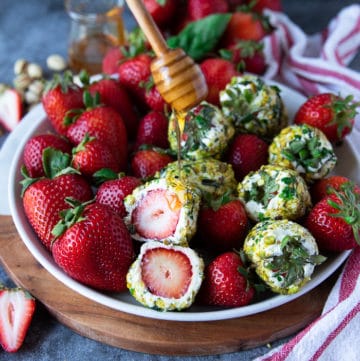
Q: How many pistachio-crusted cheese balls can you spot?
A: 8